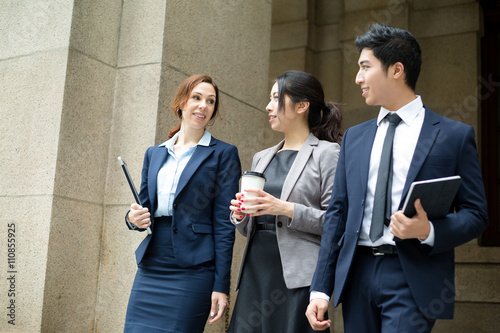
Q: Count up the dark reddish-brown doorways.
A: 1